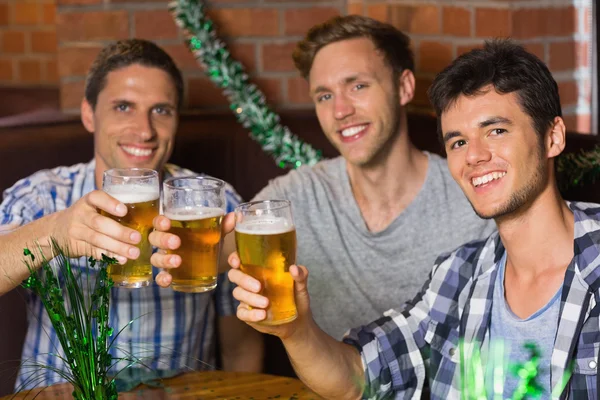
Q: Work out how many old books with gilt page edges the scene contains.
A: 0